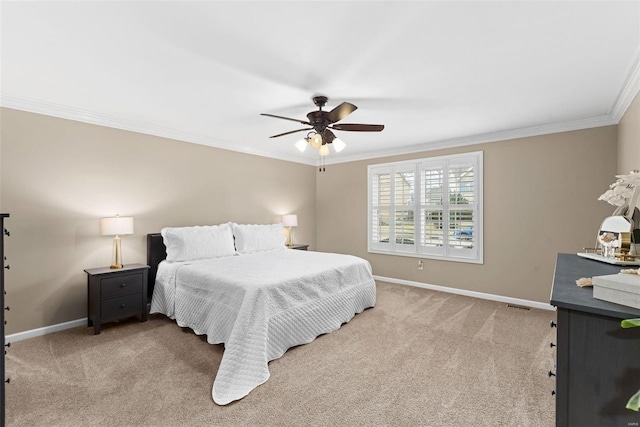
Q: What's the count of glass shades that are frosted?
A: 4